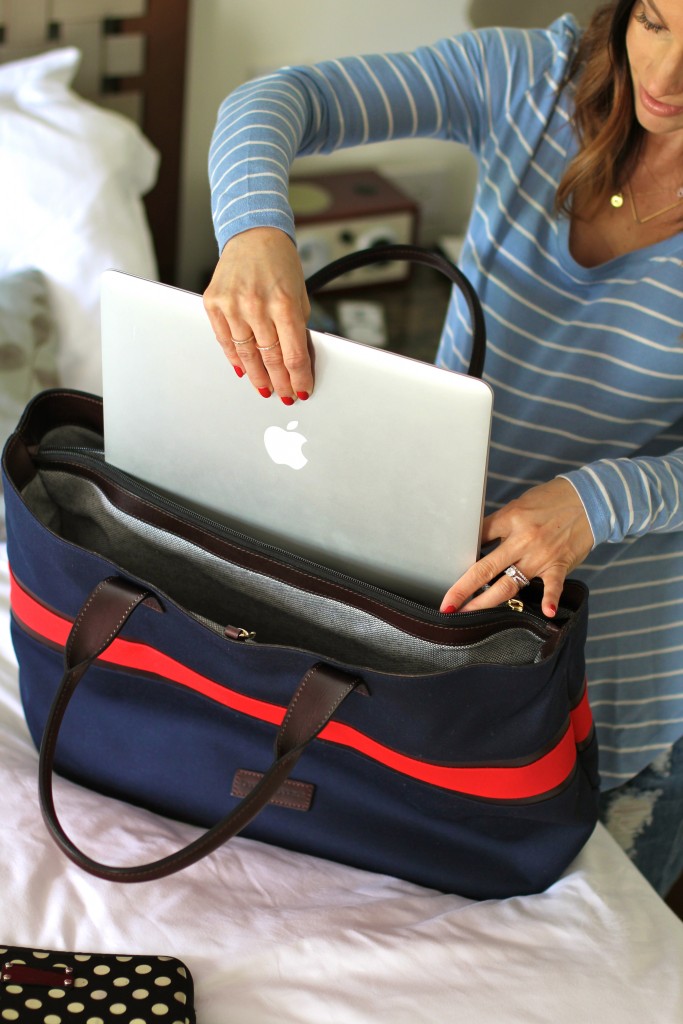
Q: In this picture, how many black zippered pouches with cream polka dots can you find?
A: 1